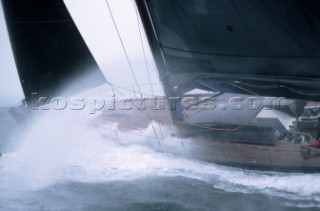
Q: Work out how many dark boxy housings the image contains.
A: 1